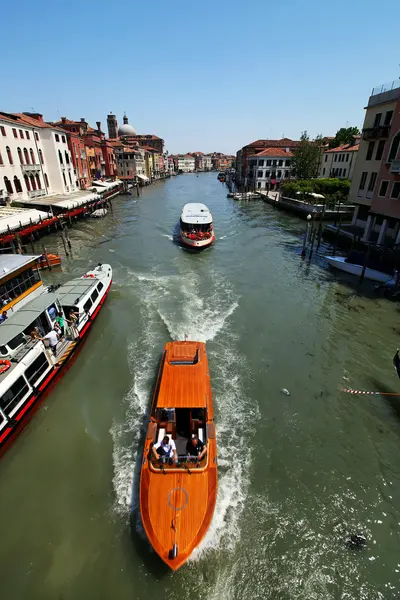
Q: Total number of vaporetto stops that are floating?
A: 1